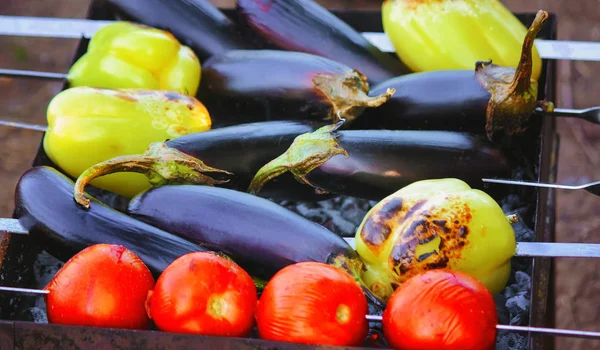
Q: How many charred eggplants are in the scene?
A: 0